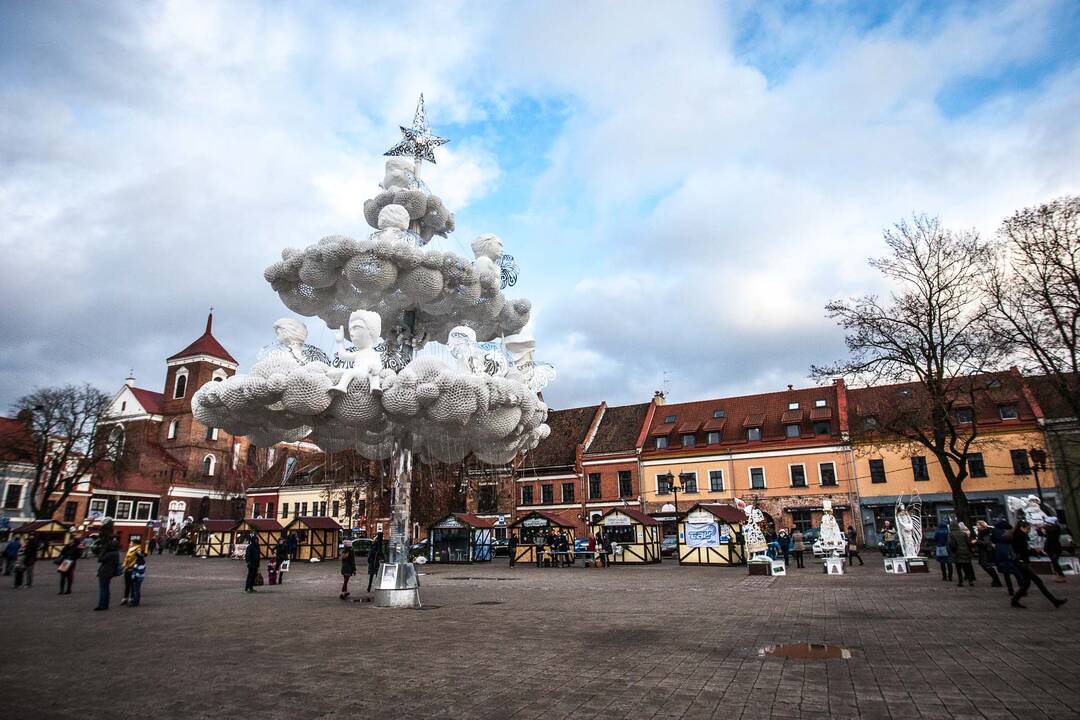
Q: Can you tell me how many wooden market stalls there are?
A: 8